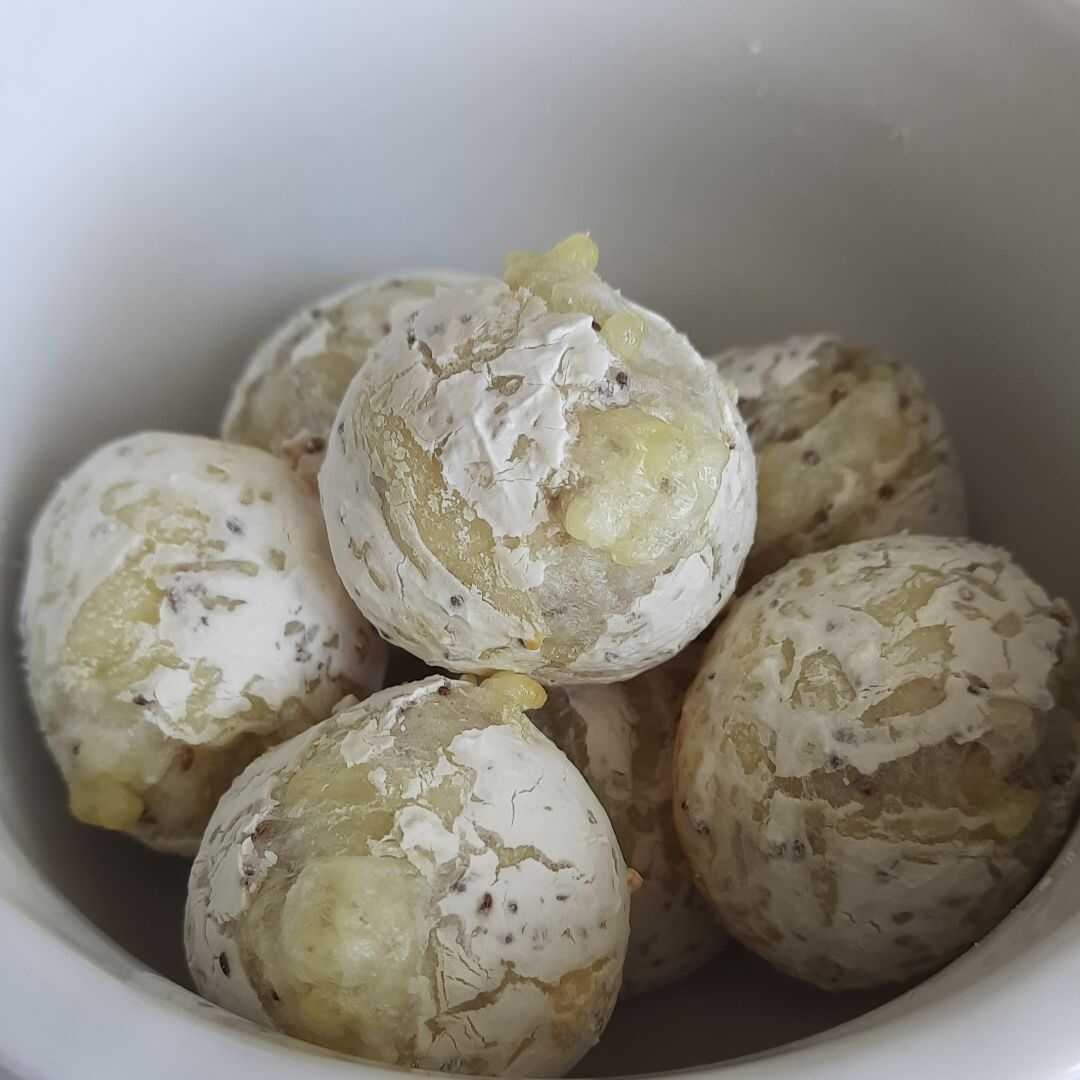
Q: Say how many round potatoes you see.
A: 7